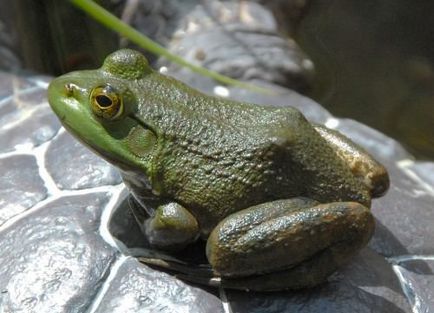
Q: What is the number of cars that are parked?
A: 0